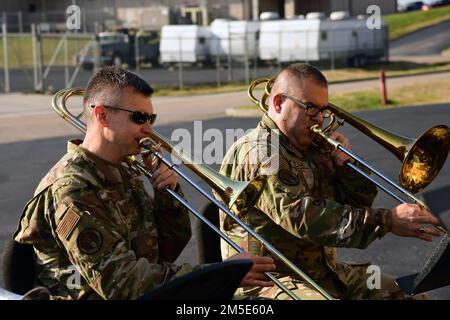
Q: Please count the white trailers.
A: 3